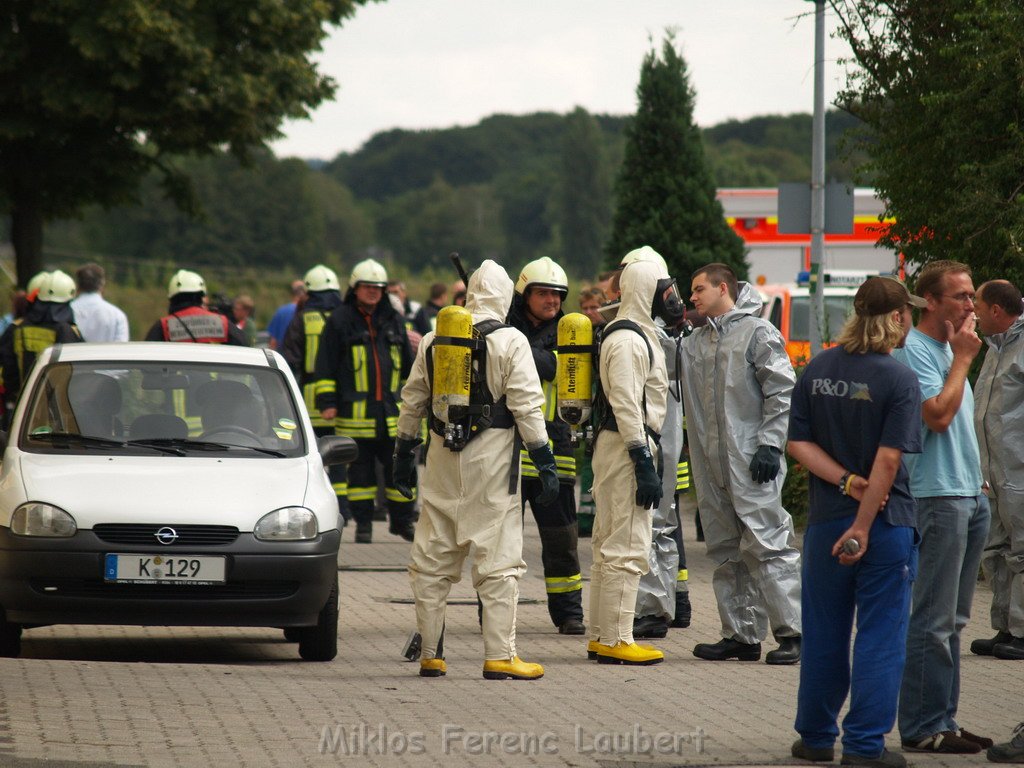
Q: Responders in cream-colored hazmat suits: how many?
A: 2